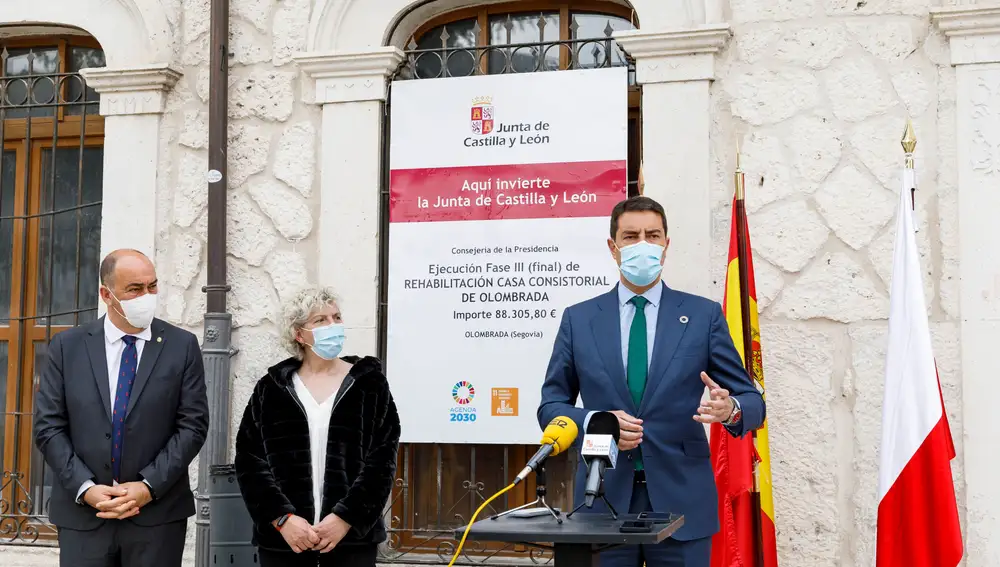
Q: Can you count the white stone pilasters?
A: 4